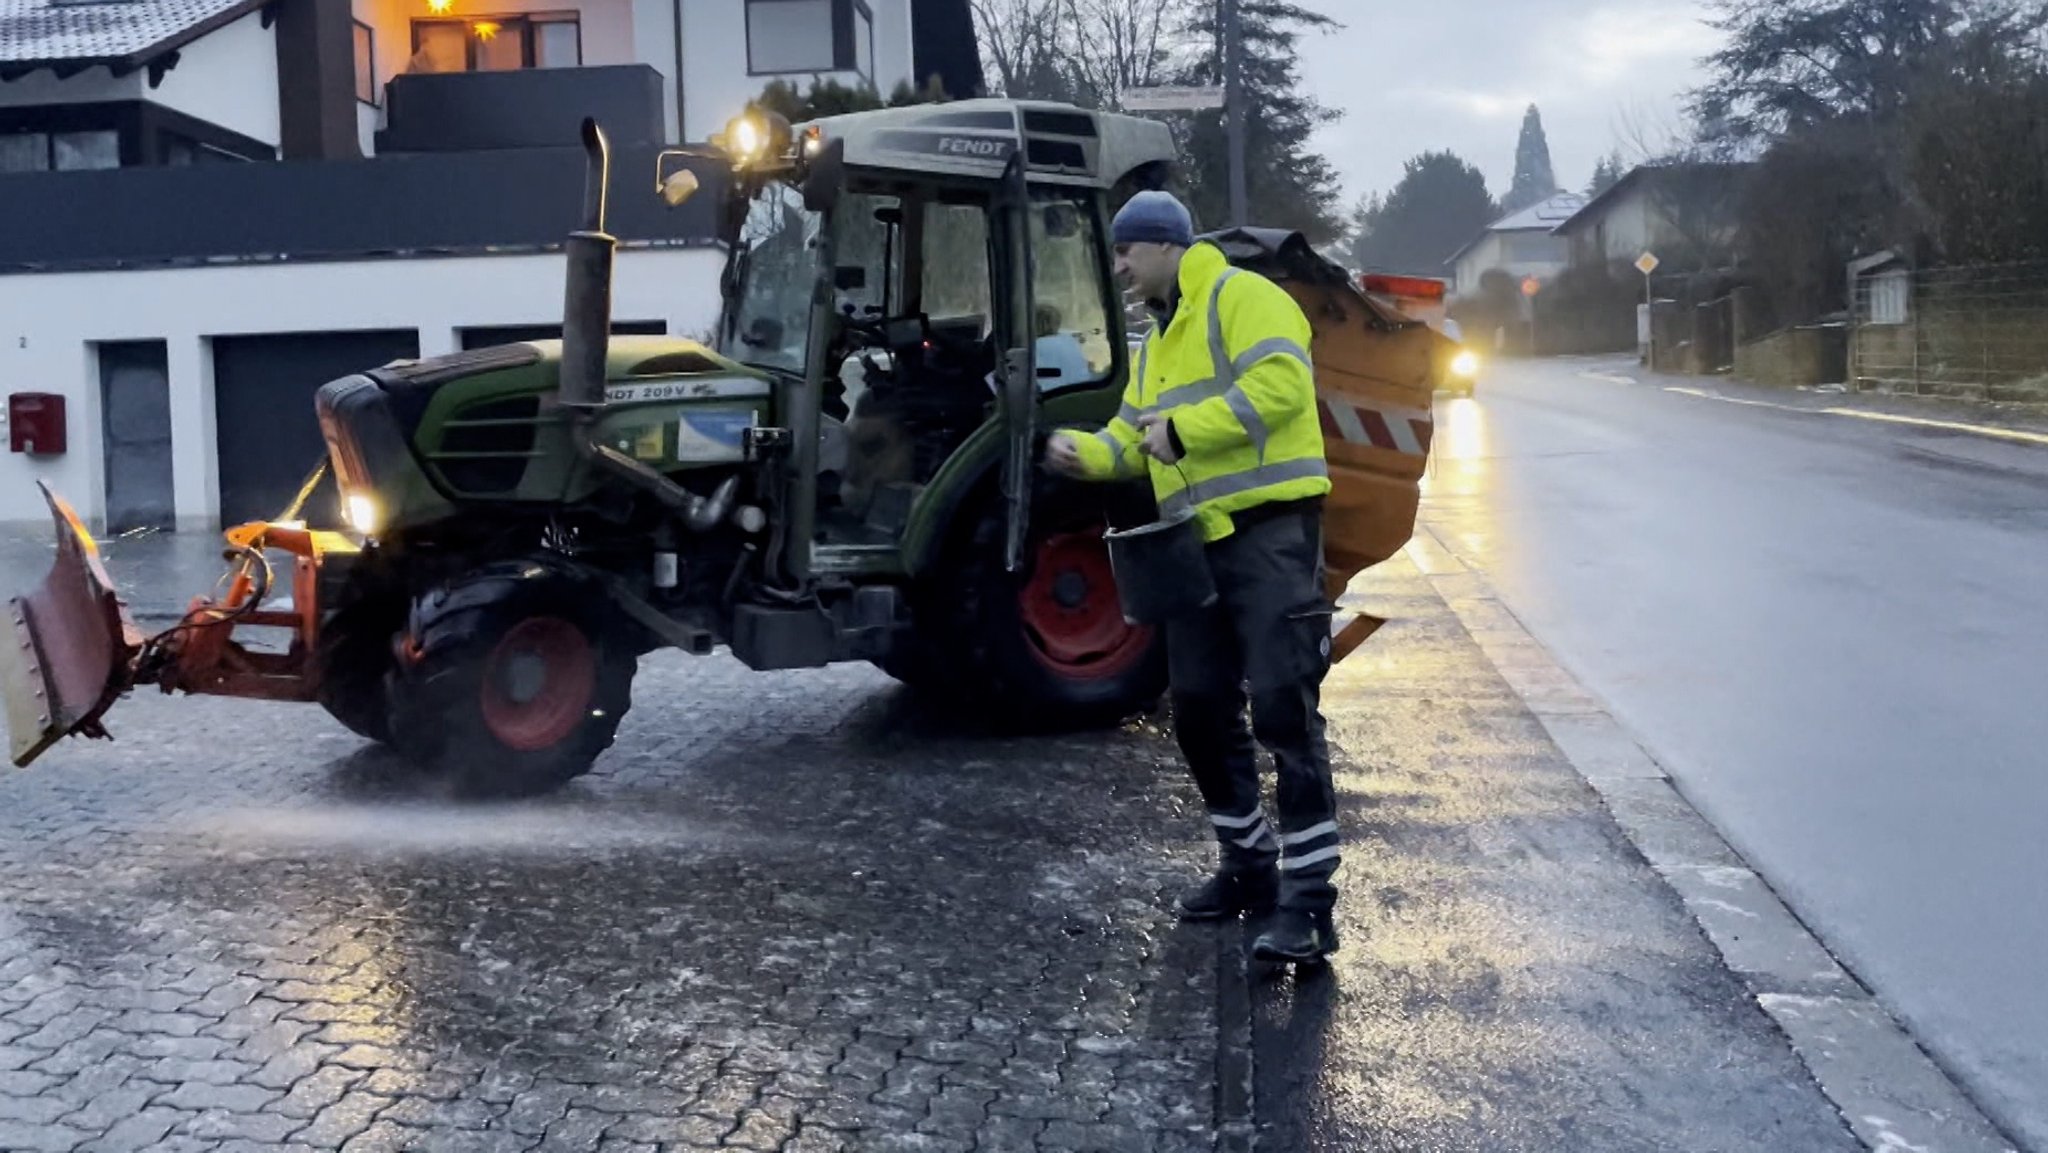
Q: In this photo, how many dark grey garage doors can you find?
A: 2